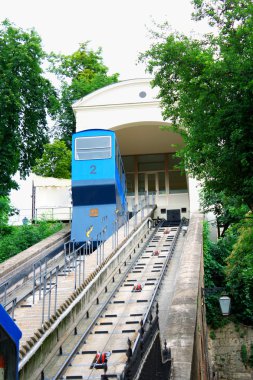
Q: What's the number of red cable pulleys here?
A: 4